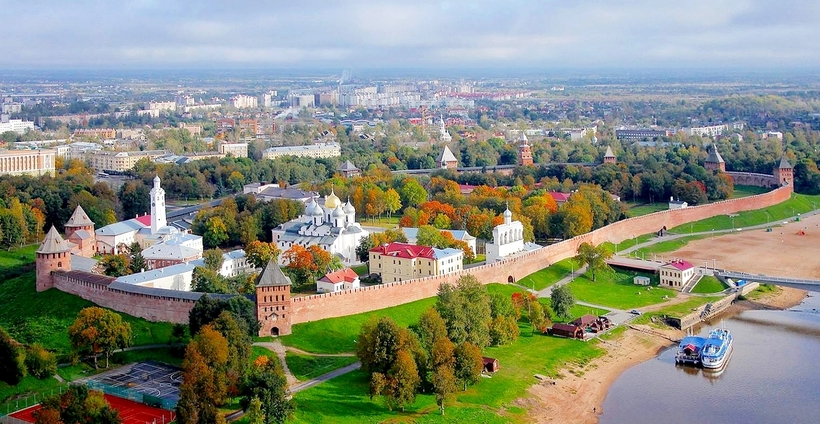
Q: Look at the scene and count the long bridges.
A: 1